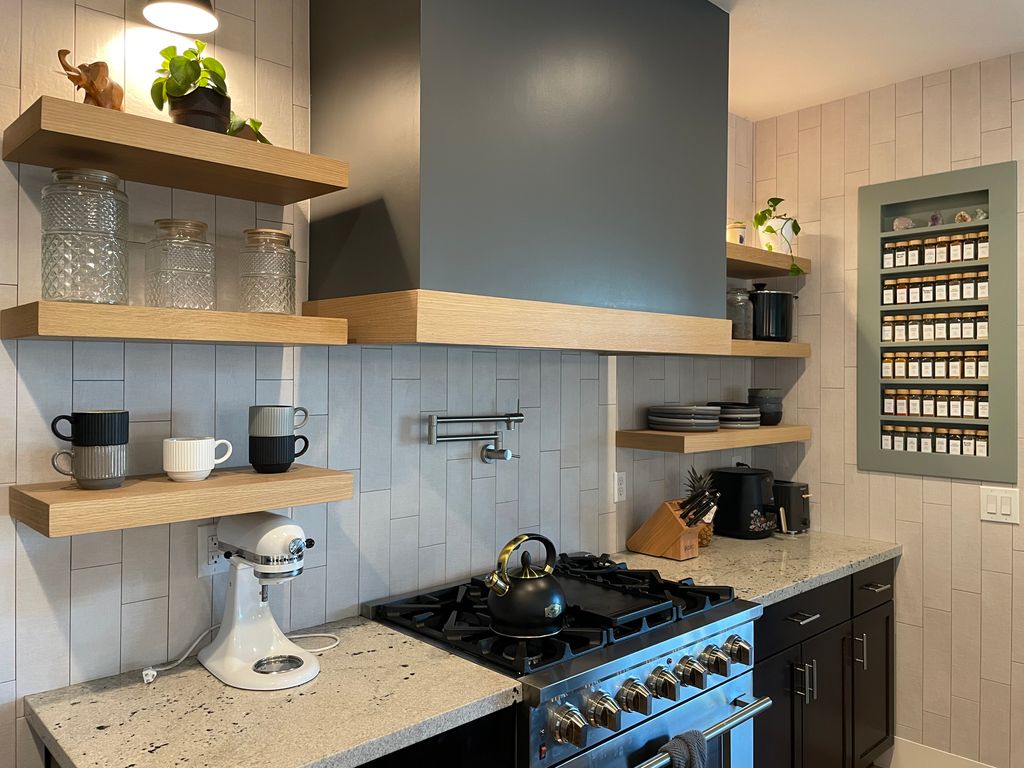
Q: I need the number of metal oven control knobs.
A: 7